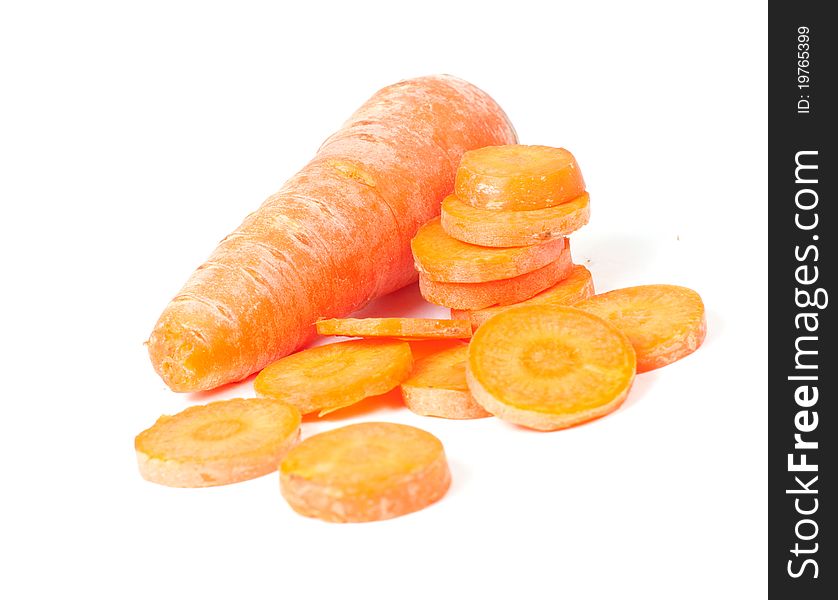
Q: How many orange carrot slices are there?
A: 12